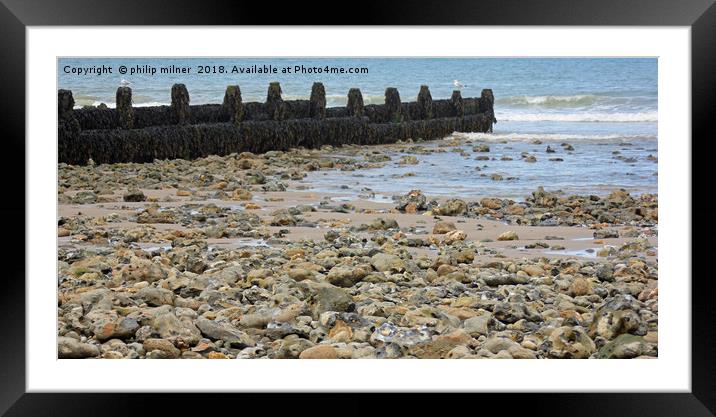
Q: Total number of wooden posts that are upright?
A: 11